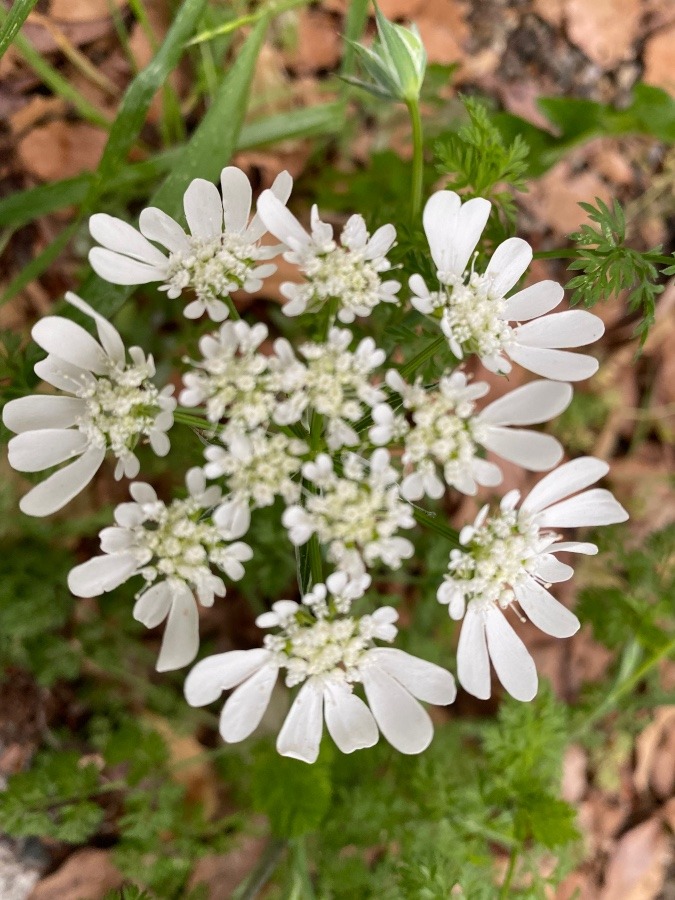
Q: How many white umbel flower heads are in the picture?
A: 12